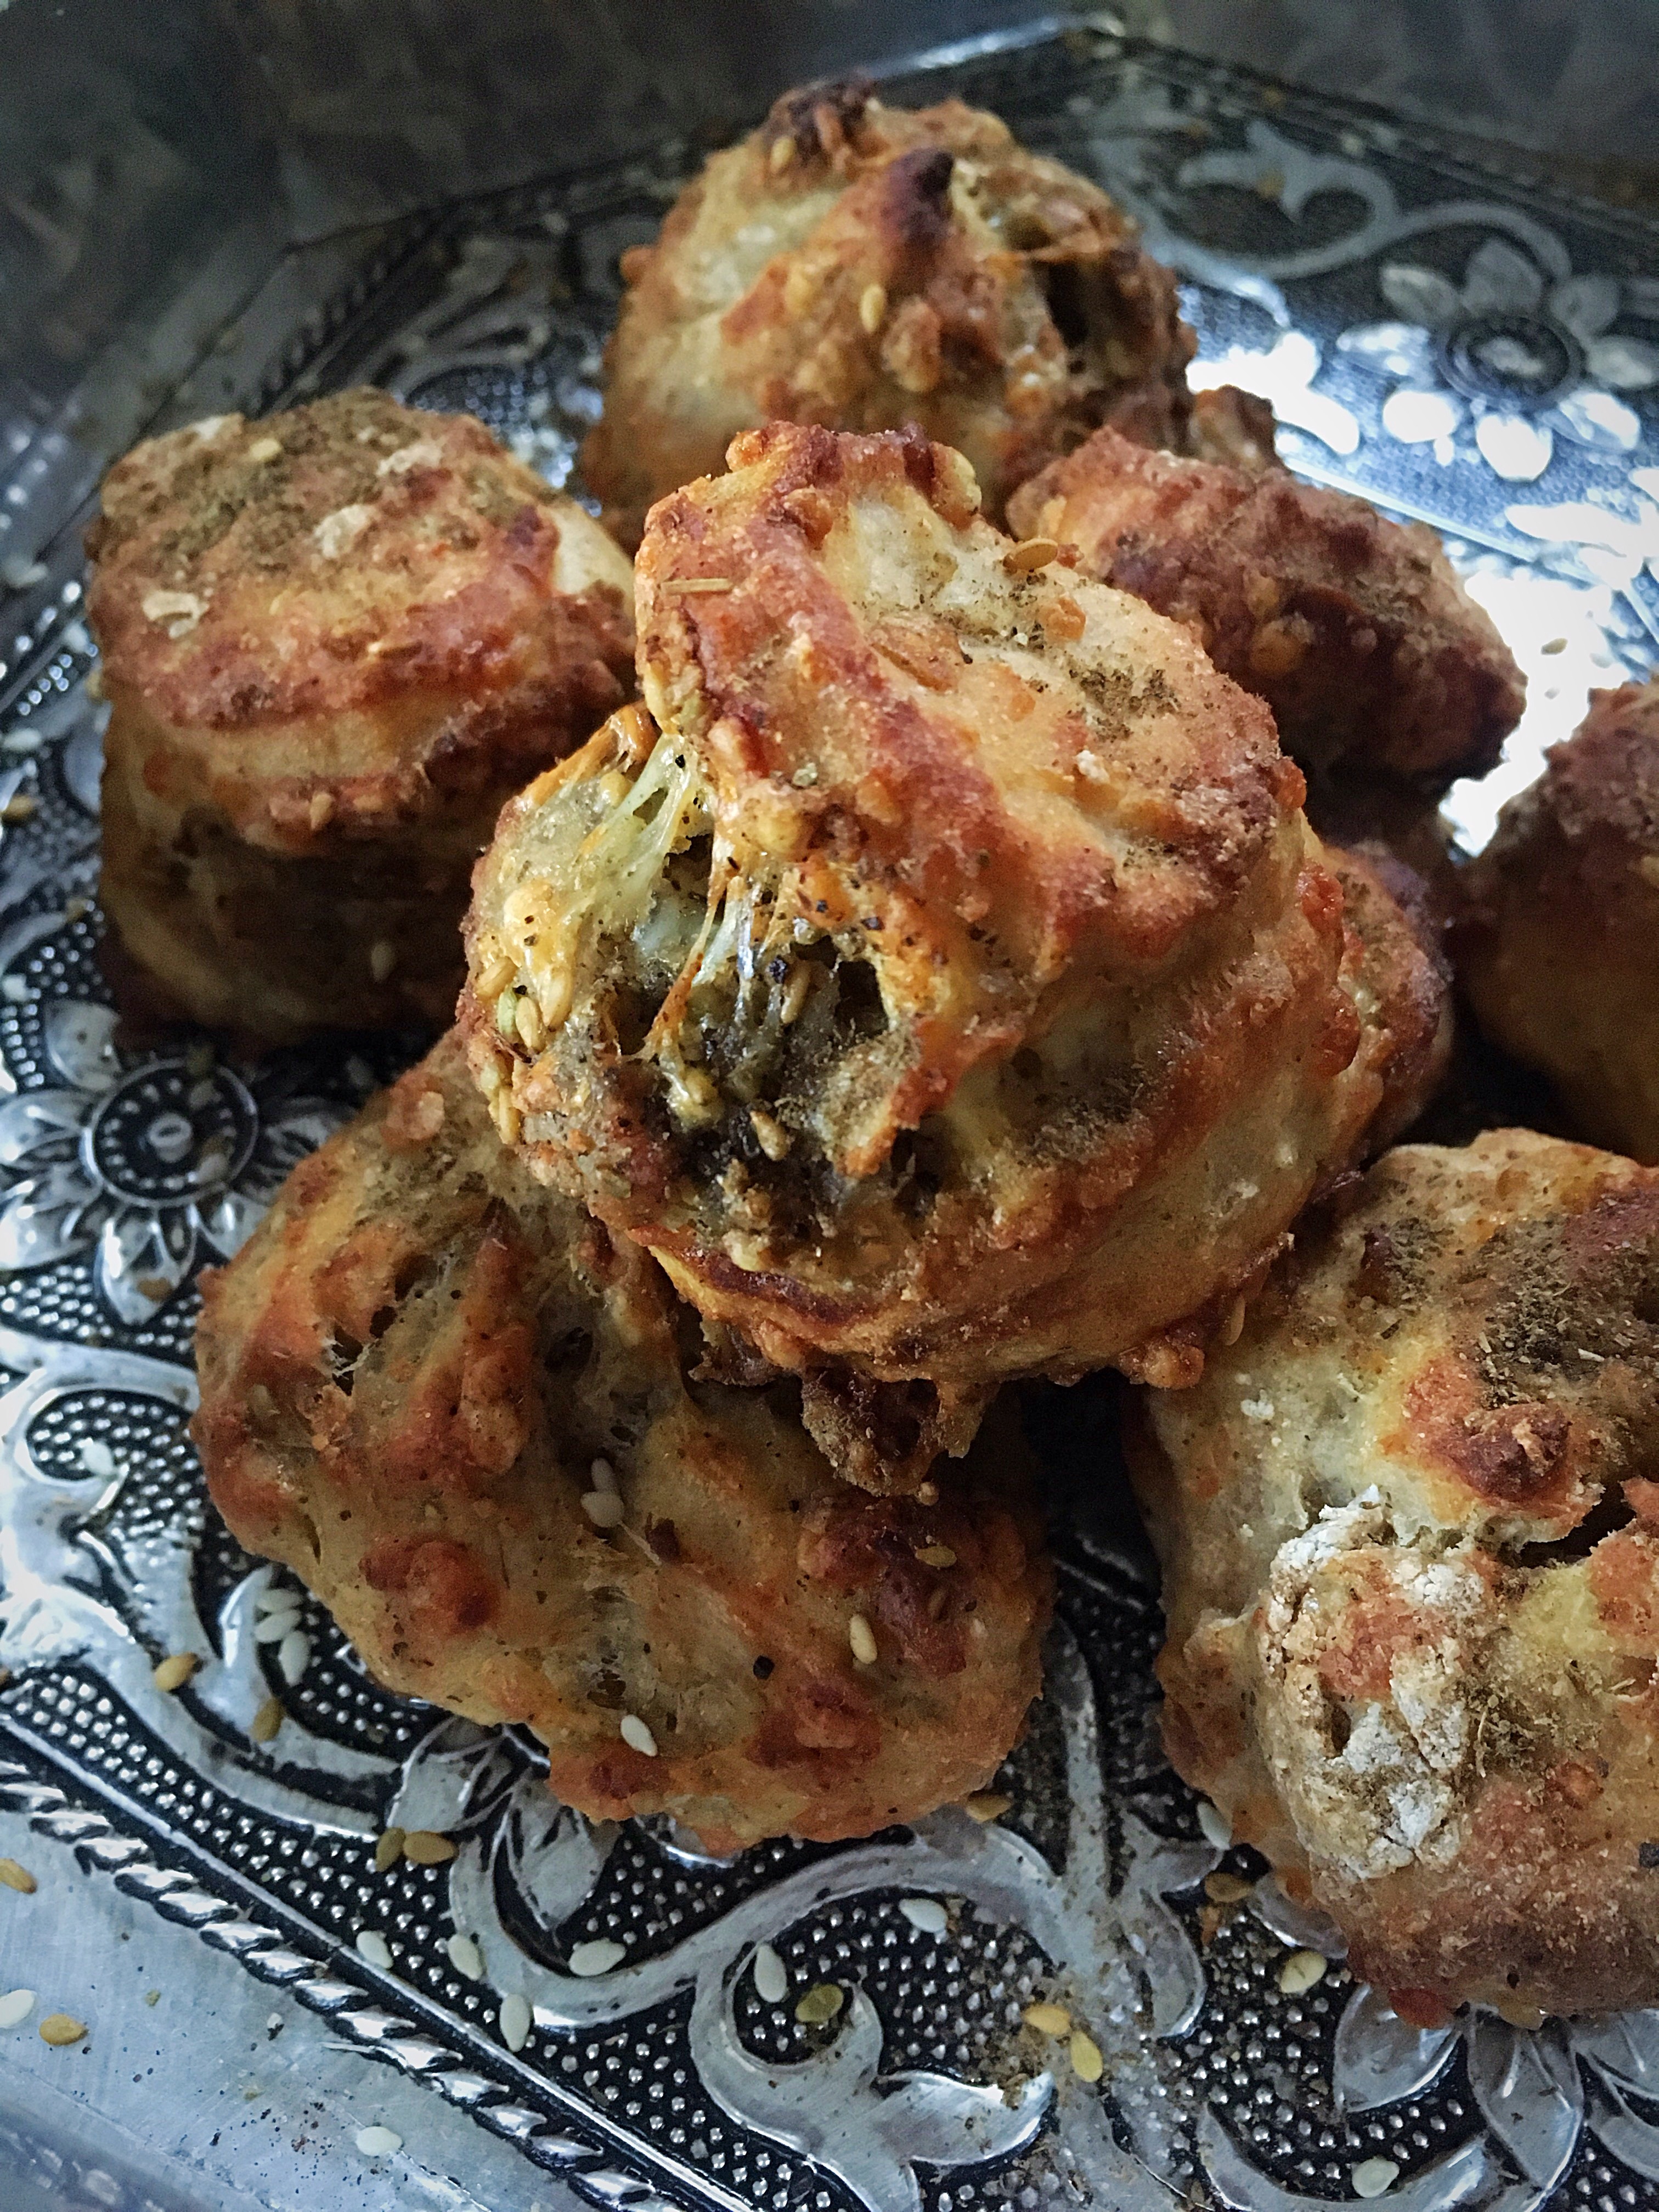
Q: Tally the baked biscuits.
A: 7